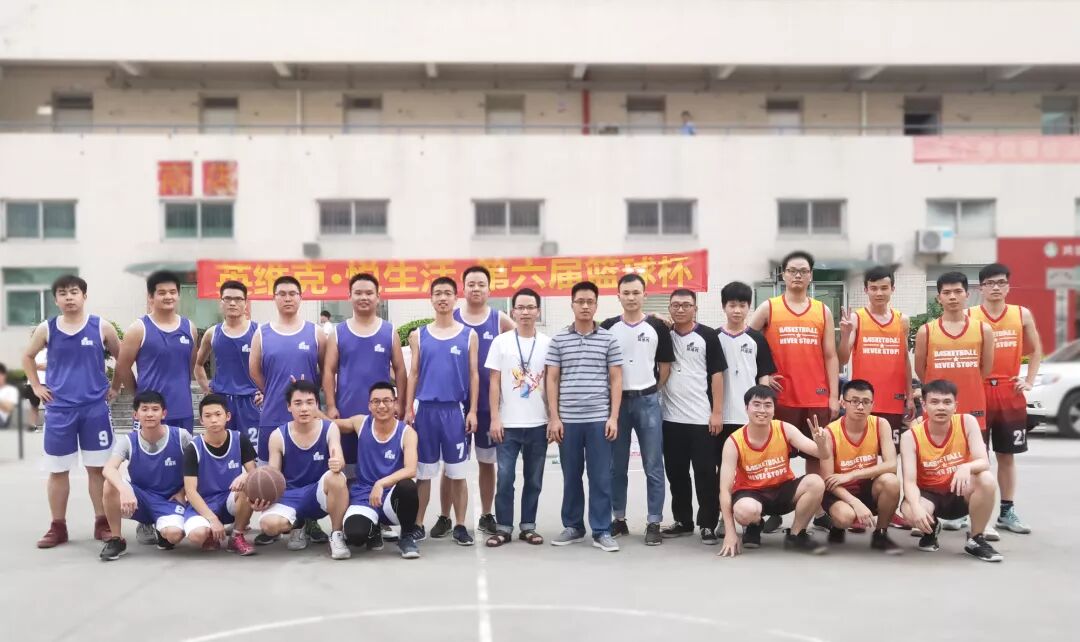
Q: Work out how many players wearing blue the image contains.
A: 11